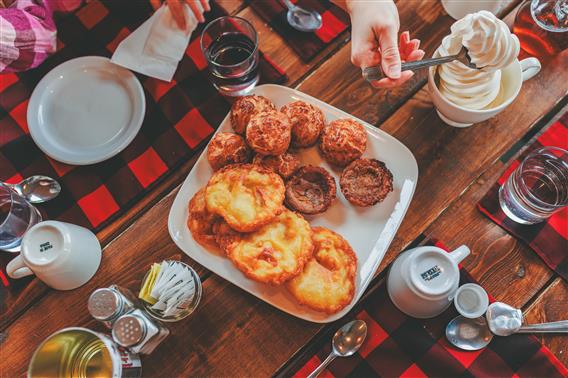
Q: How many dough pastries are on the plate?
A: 12